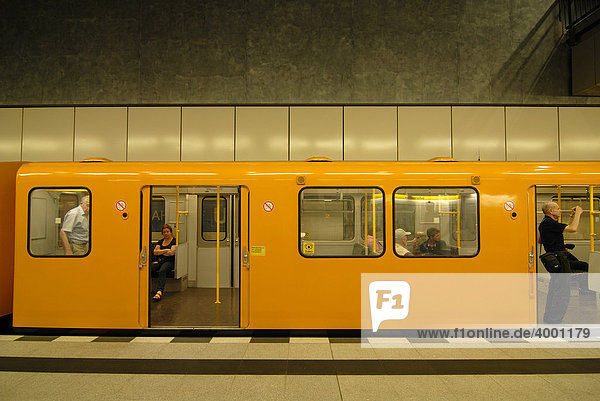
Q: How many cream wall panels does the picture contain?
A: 12